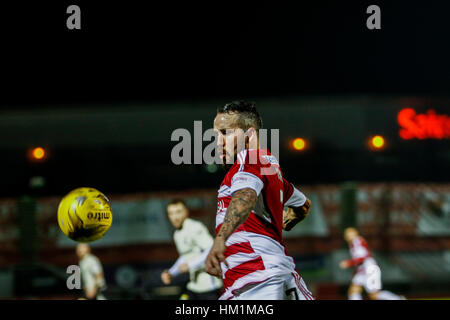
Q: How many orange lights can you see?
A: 3